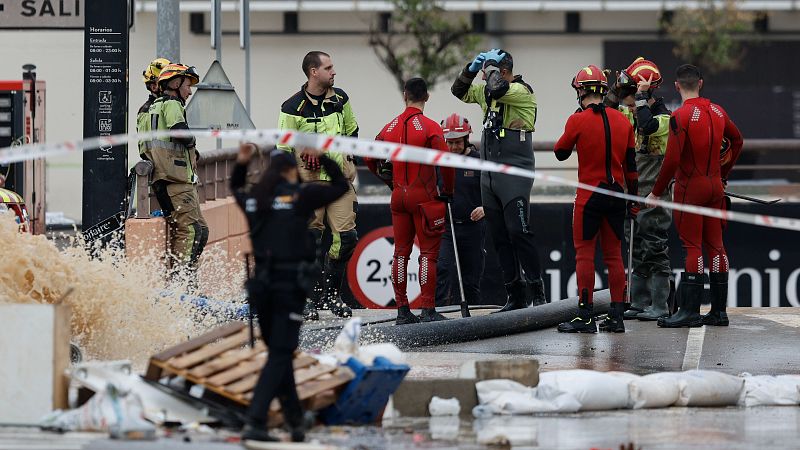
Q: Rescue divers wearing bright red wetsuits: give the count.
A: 3